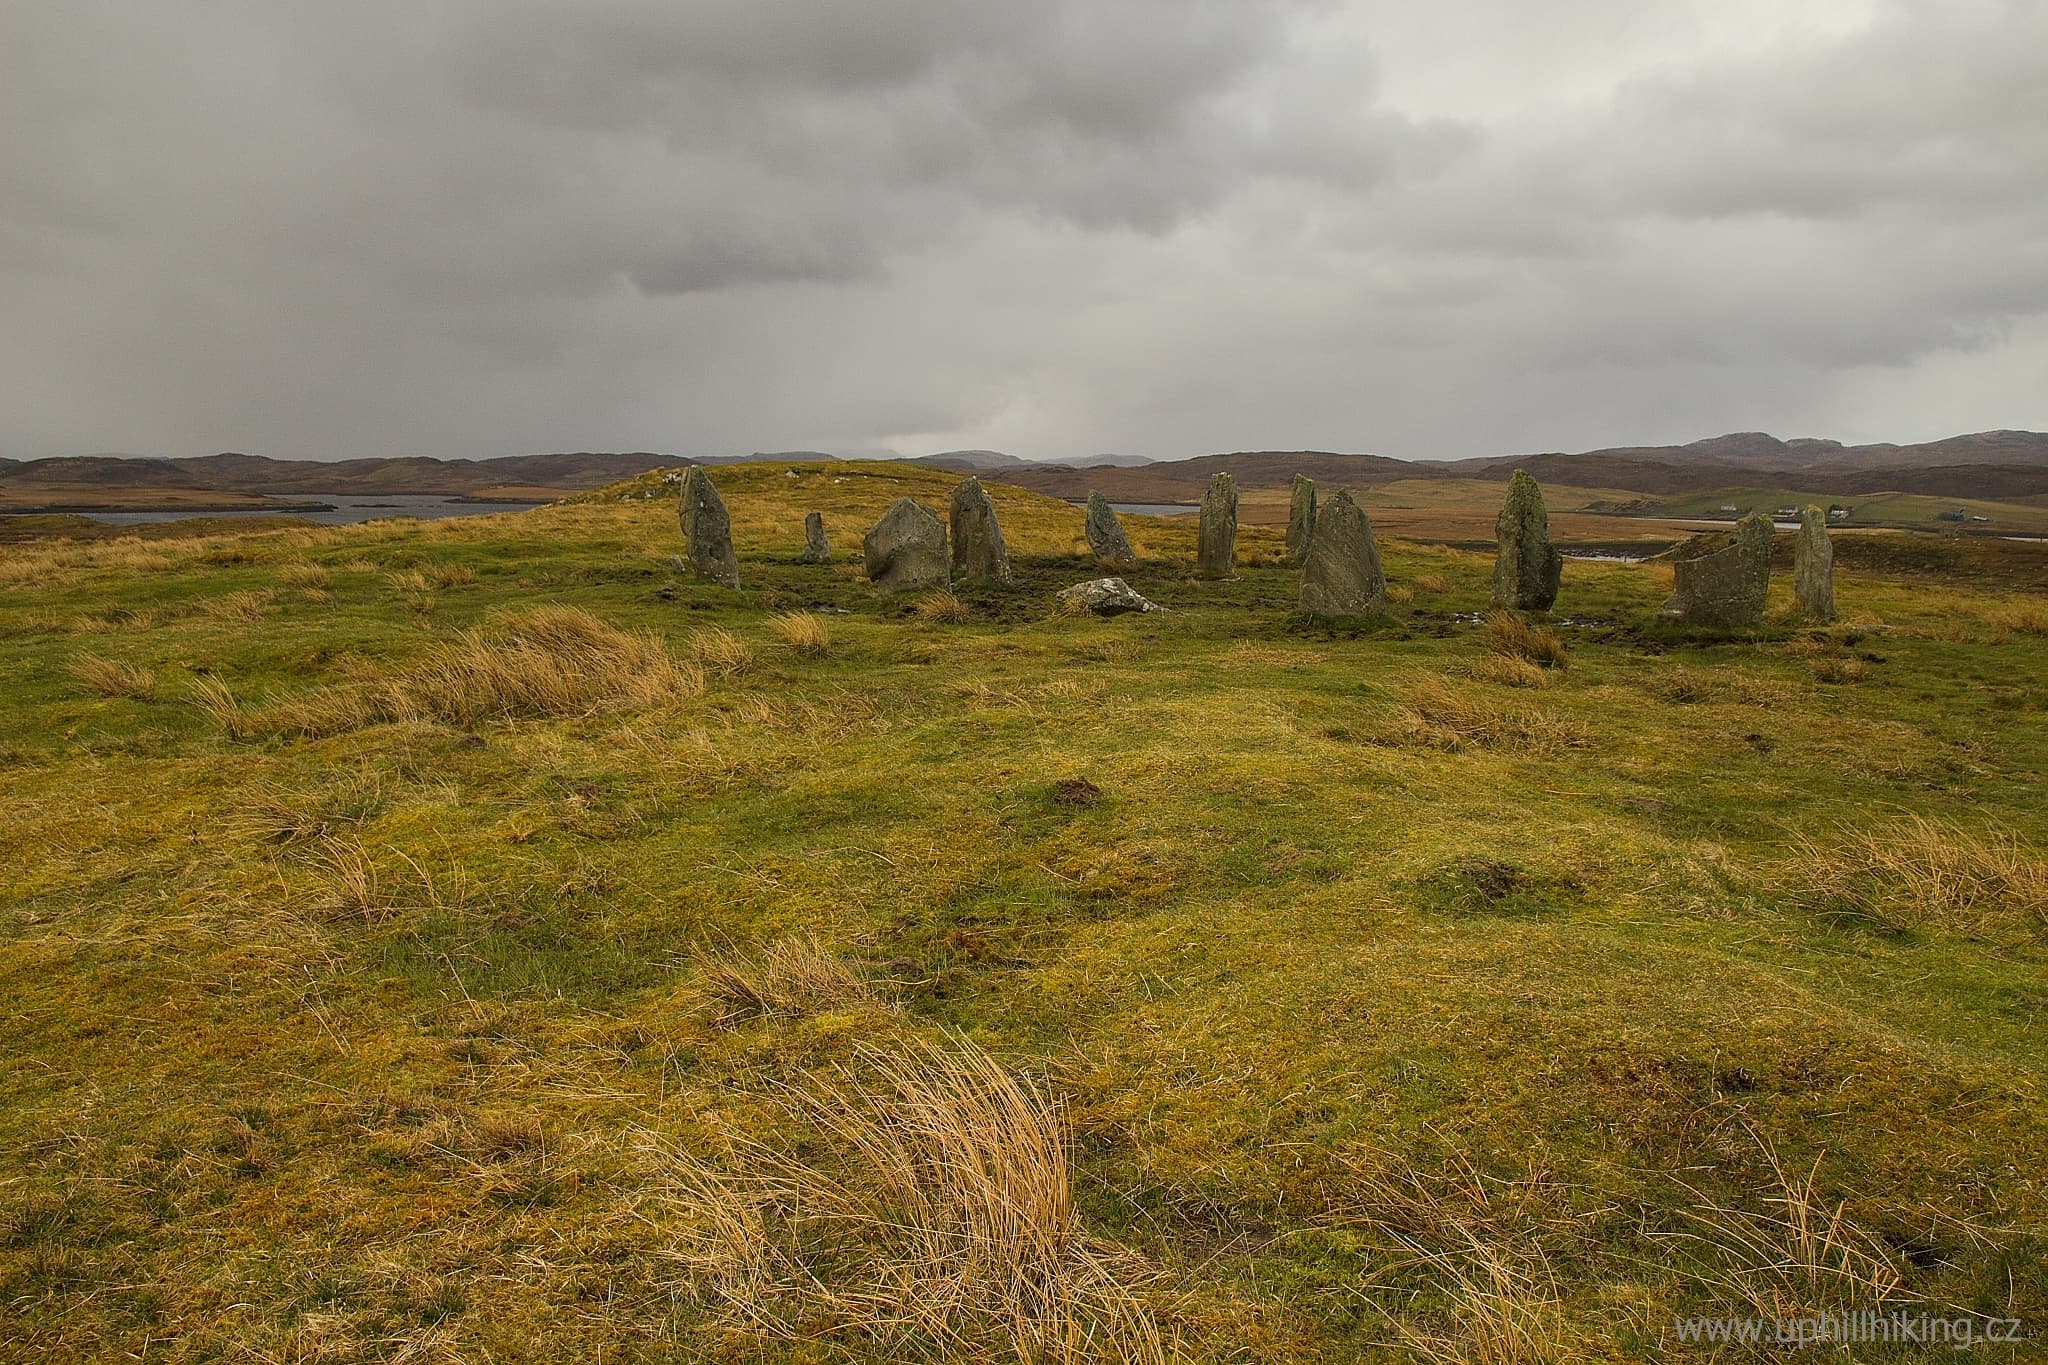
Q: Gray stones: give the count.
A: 12